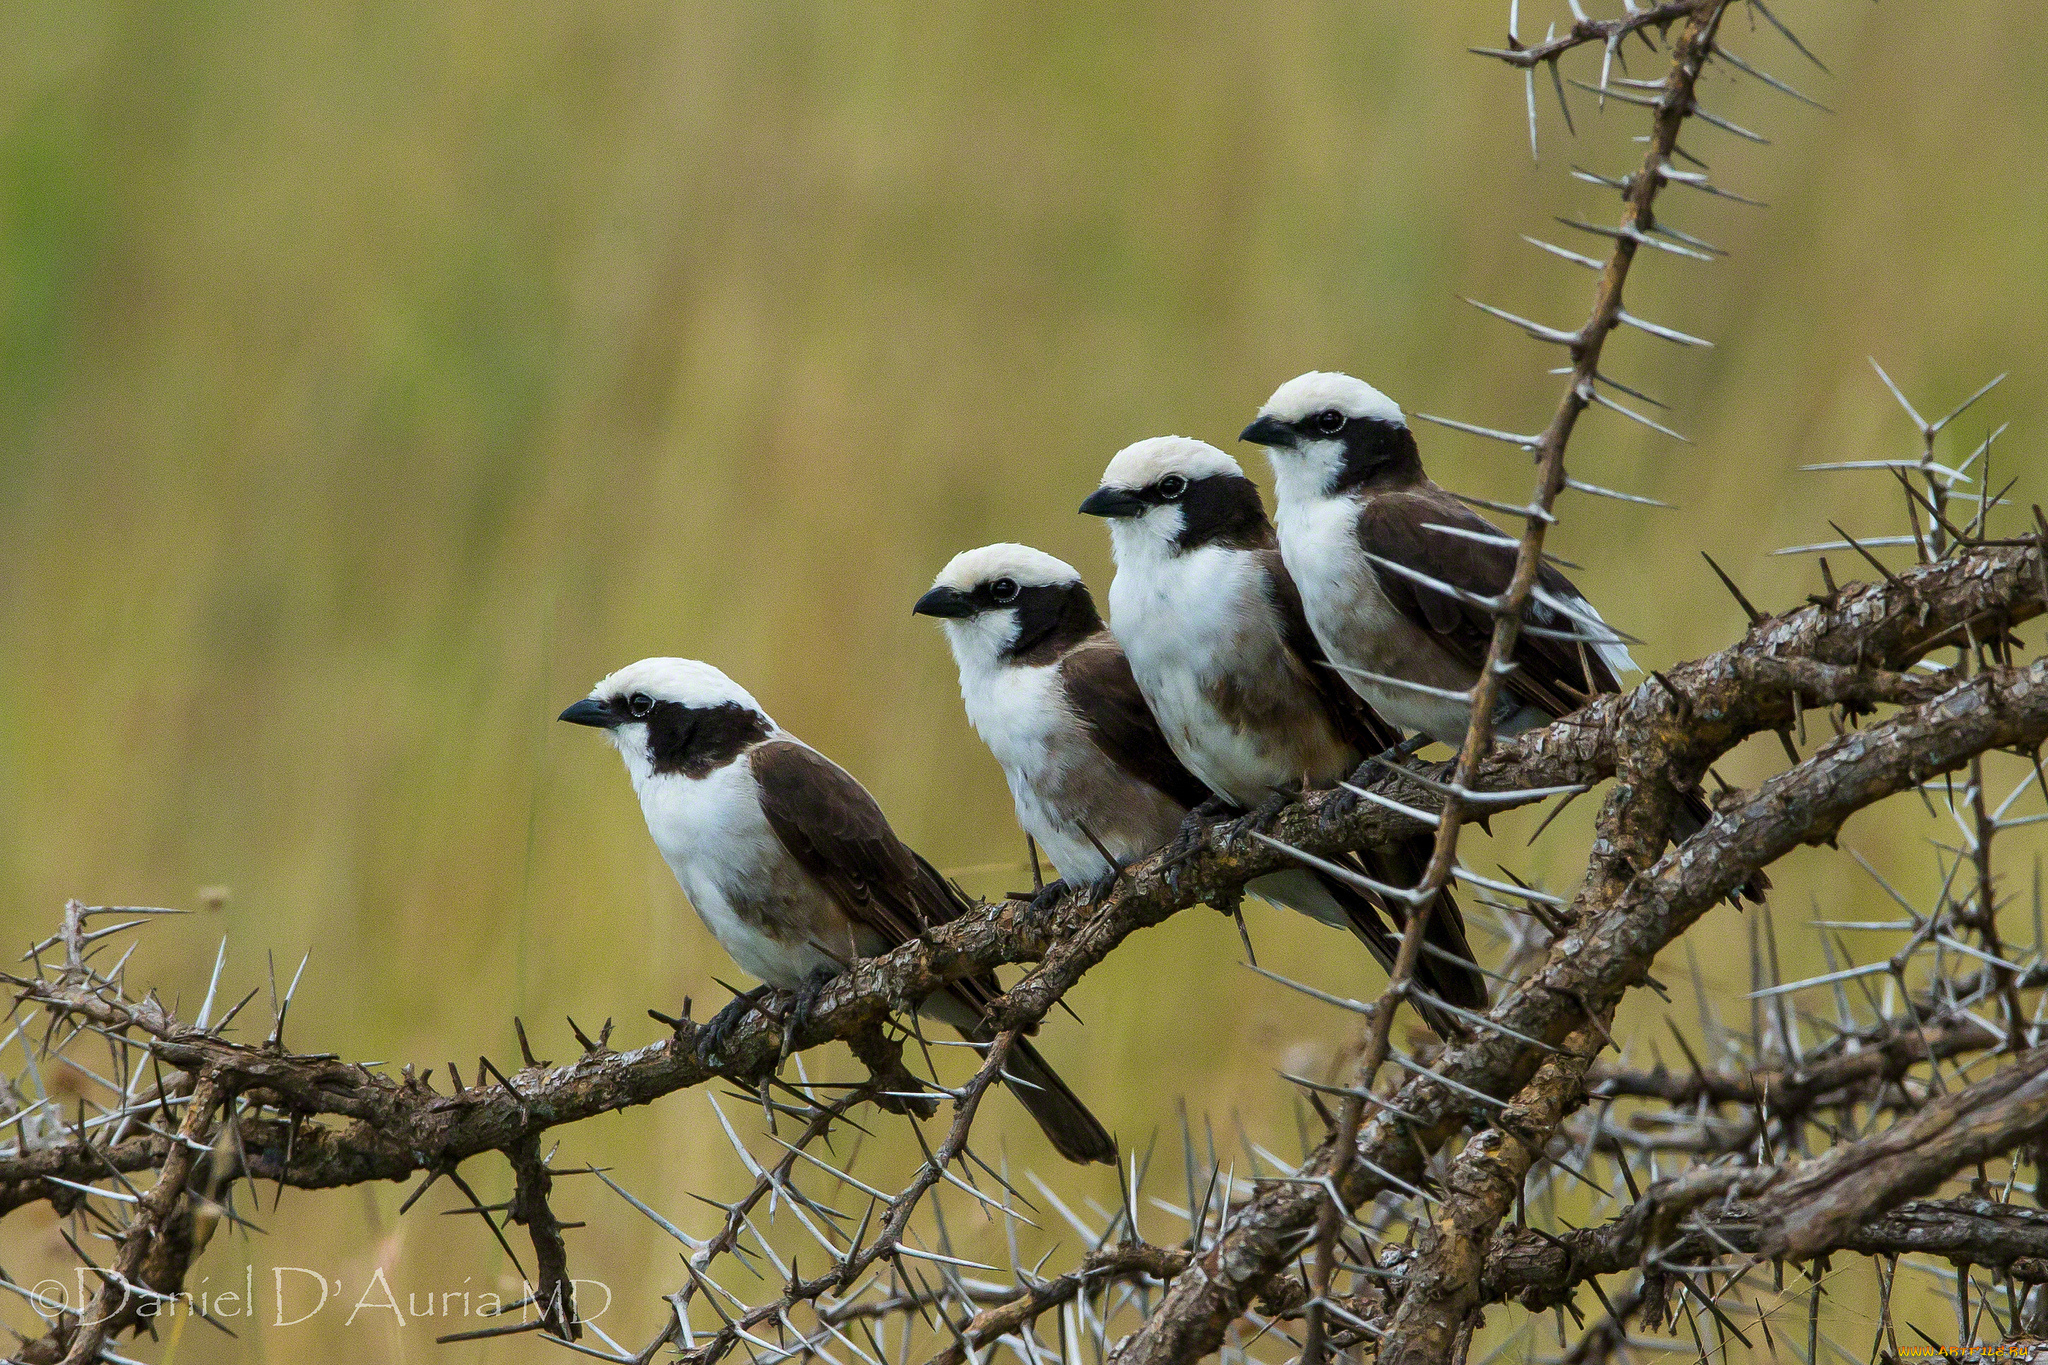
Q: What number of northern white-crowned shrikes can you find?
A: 4